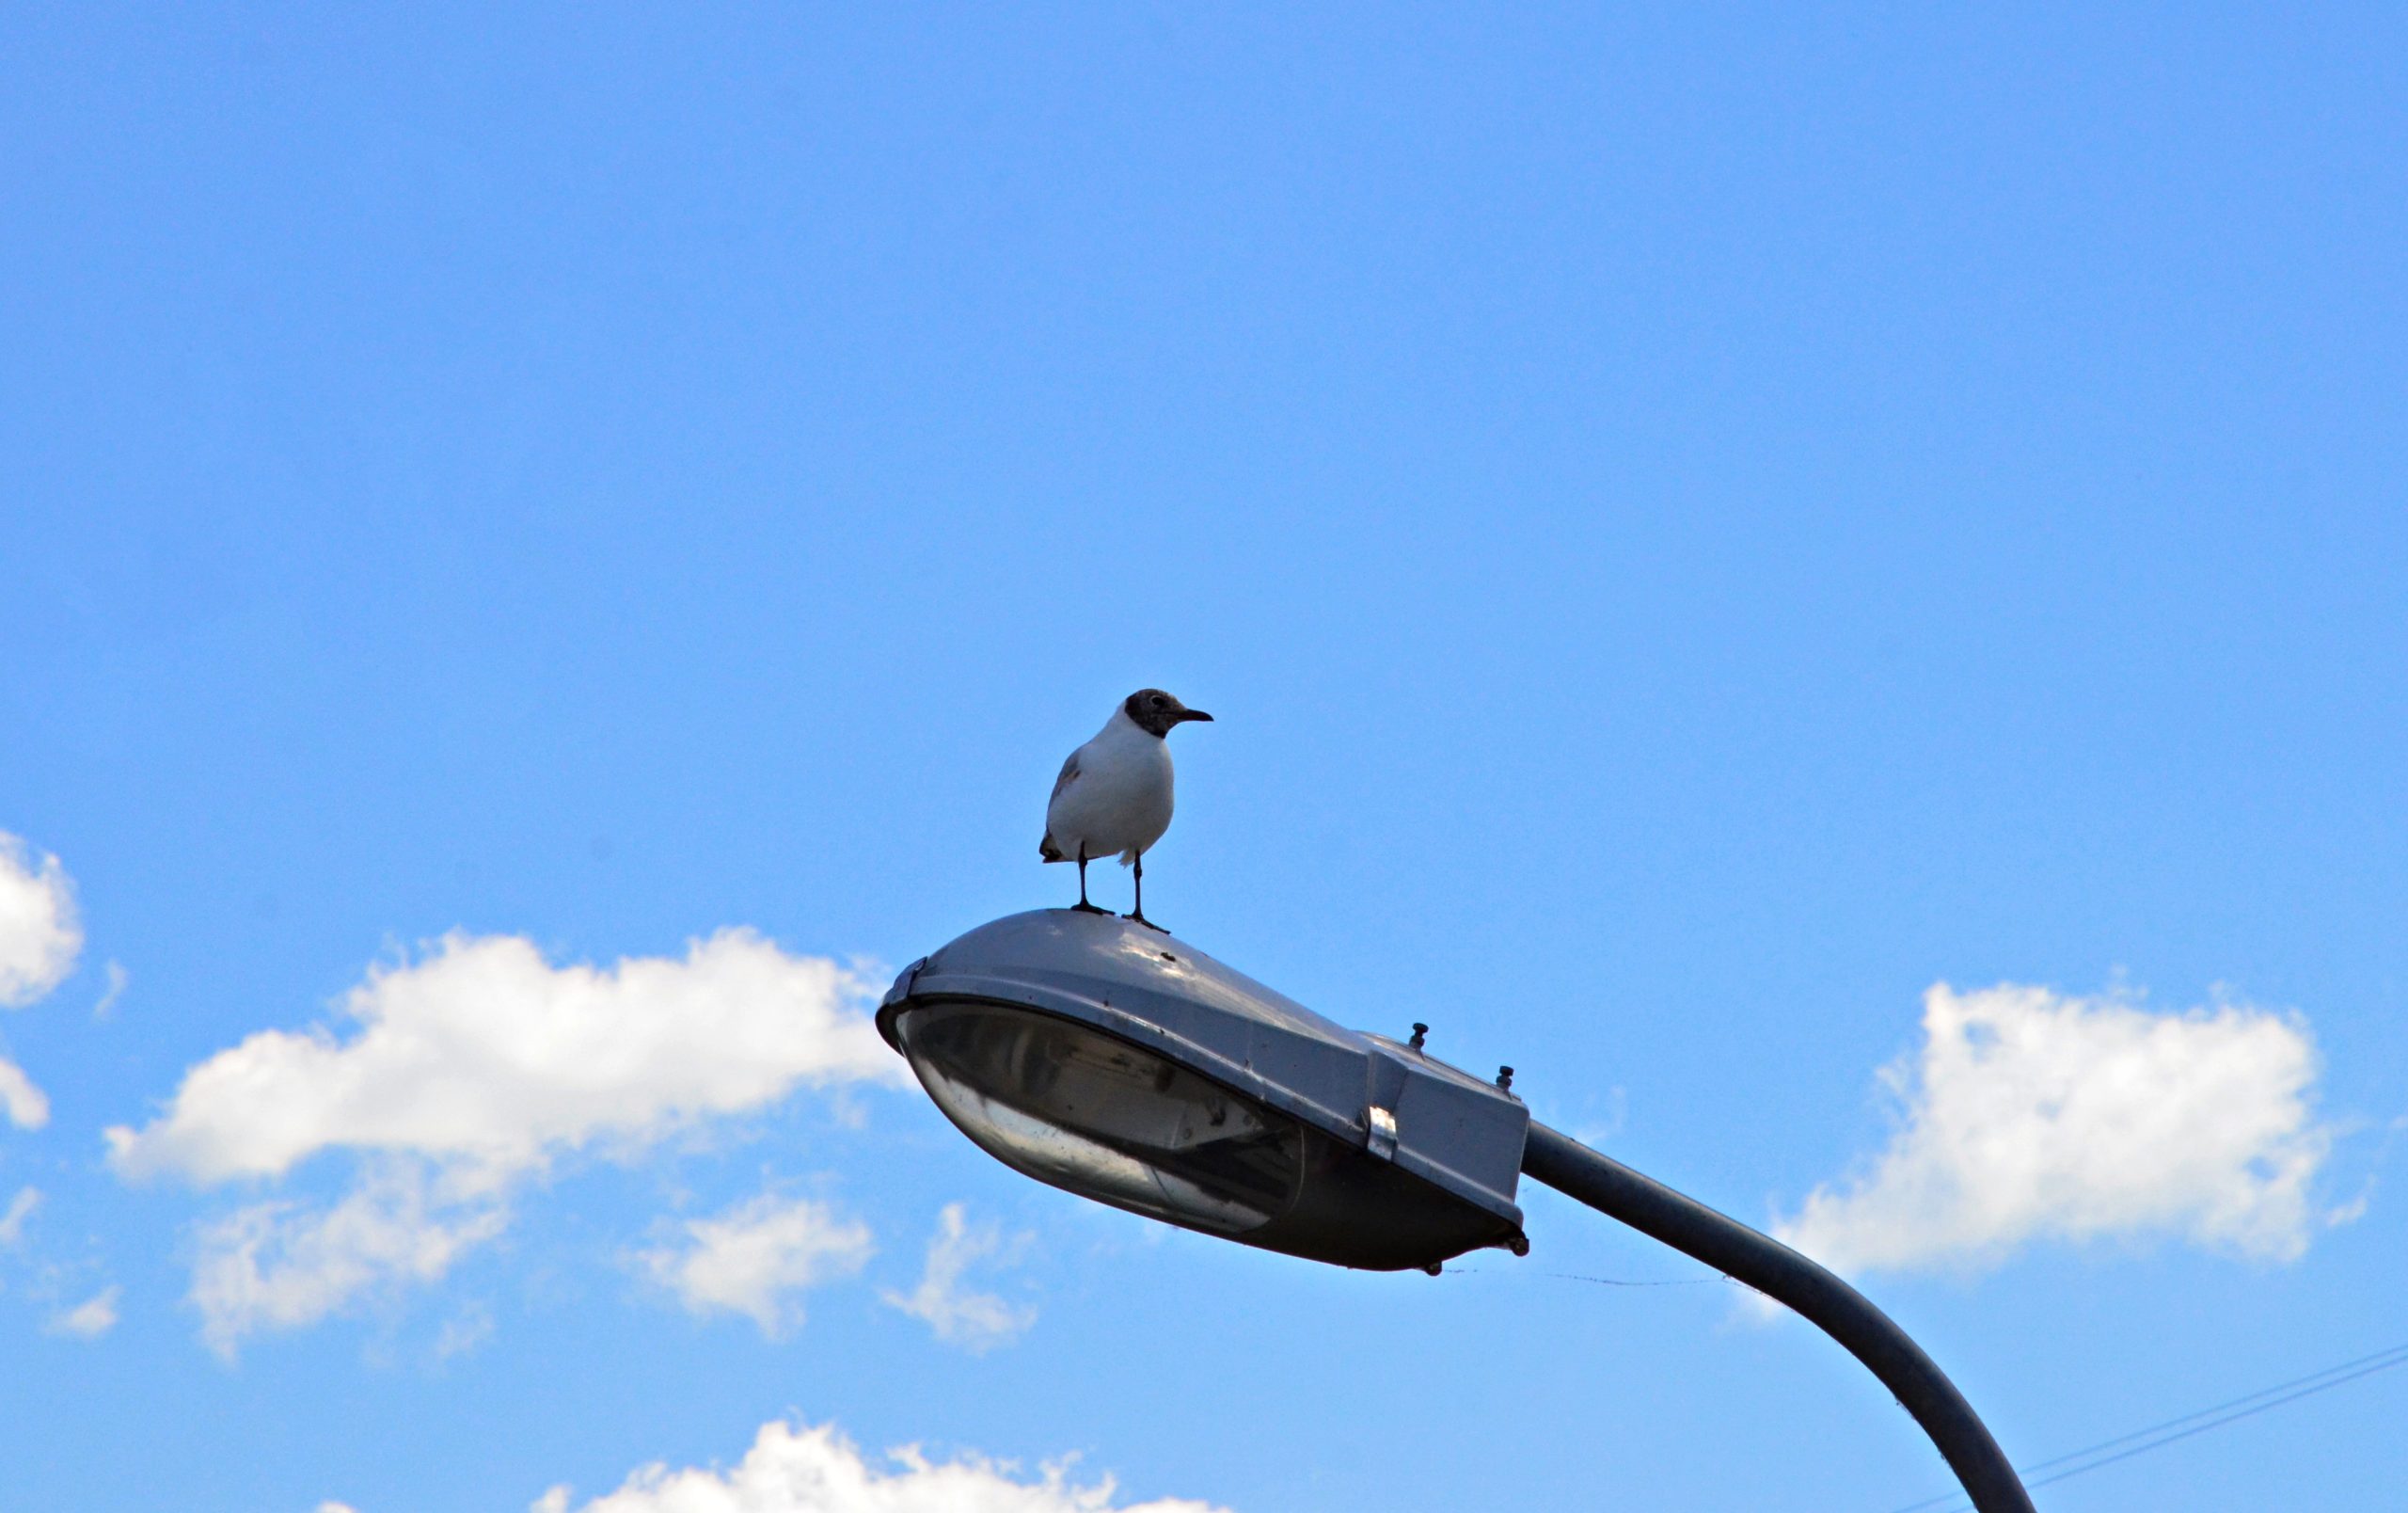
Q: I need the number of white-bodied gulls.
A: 1